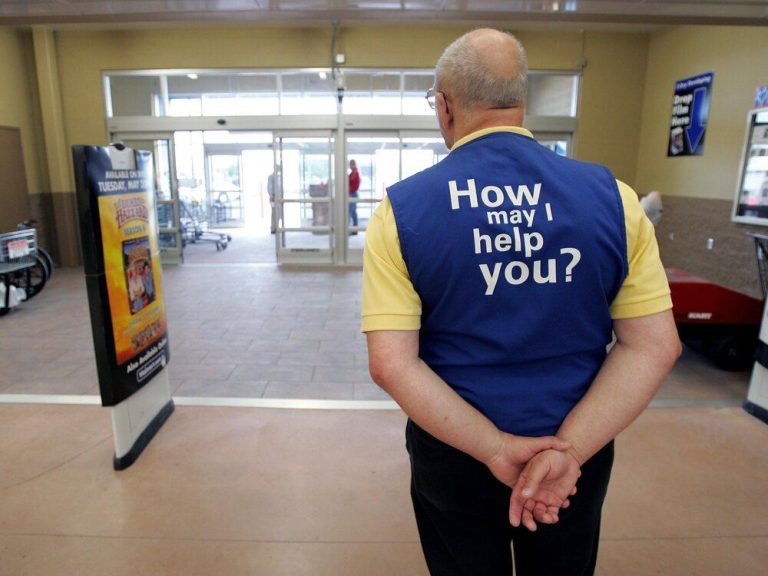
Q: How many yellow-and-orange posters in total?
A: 1